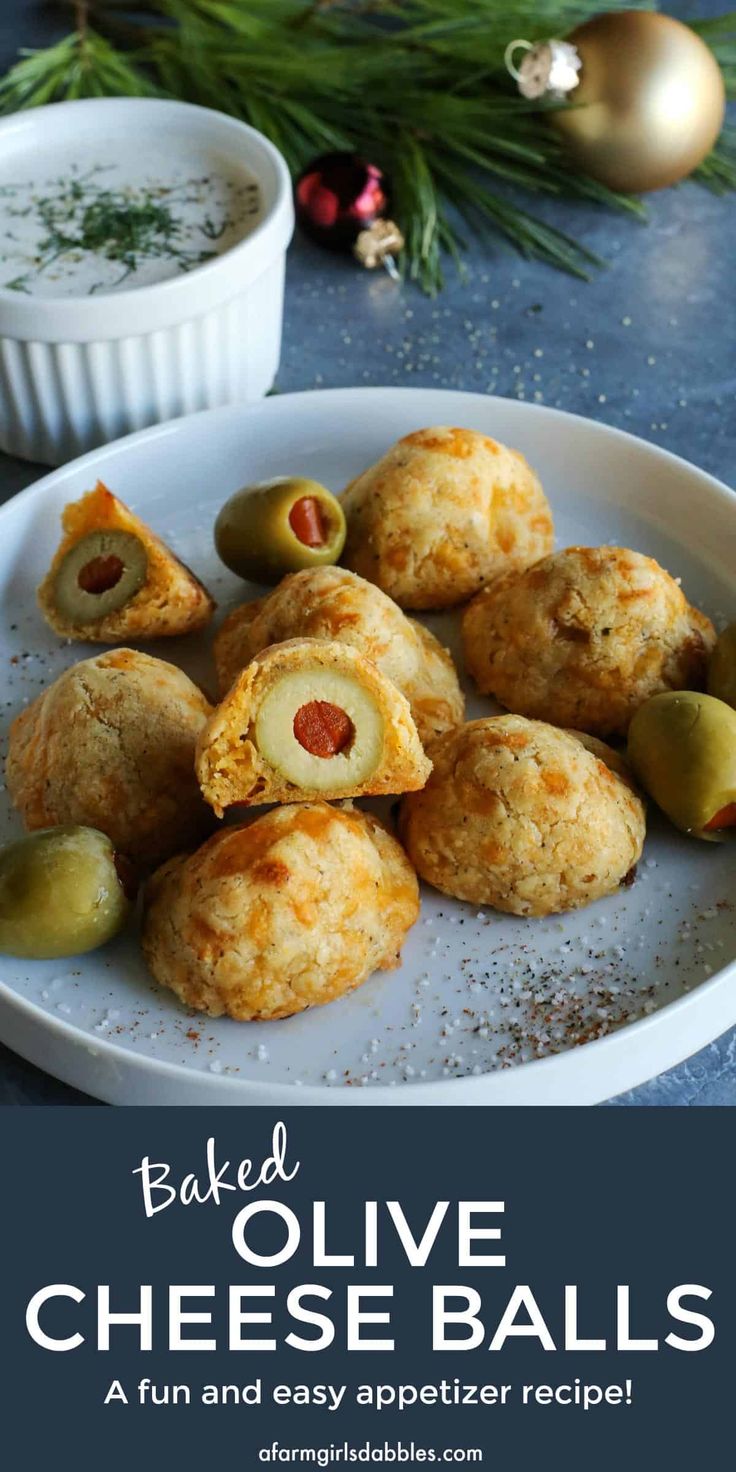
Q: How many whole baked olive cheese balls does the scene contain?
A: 6